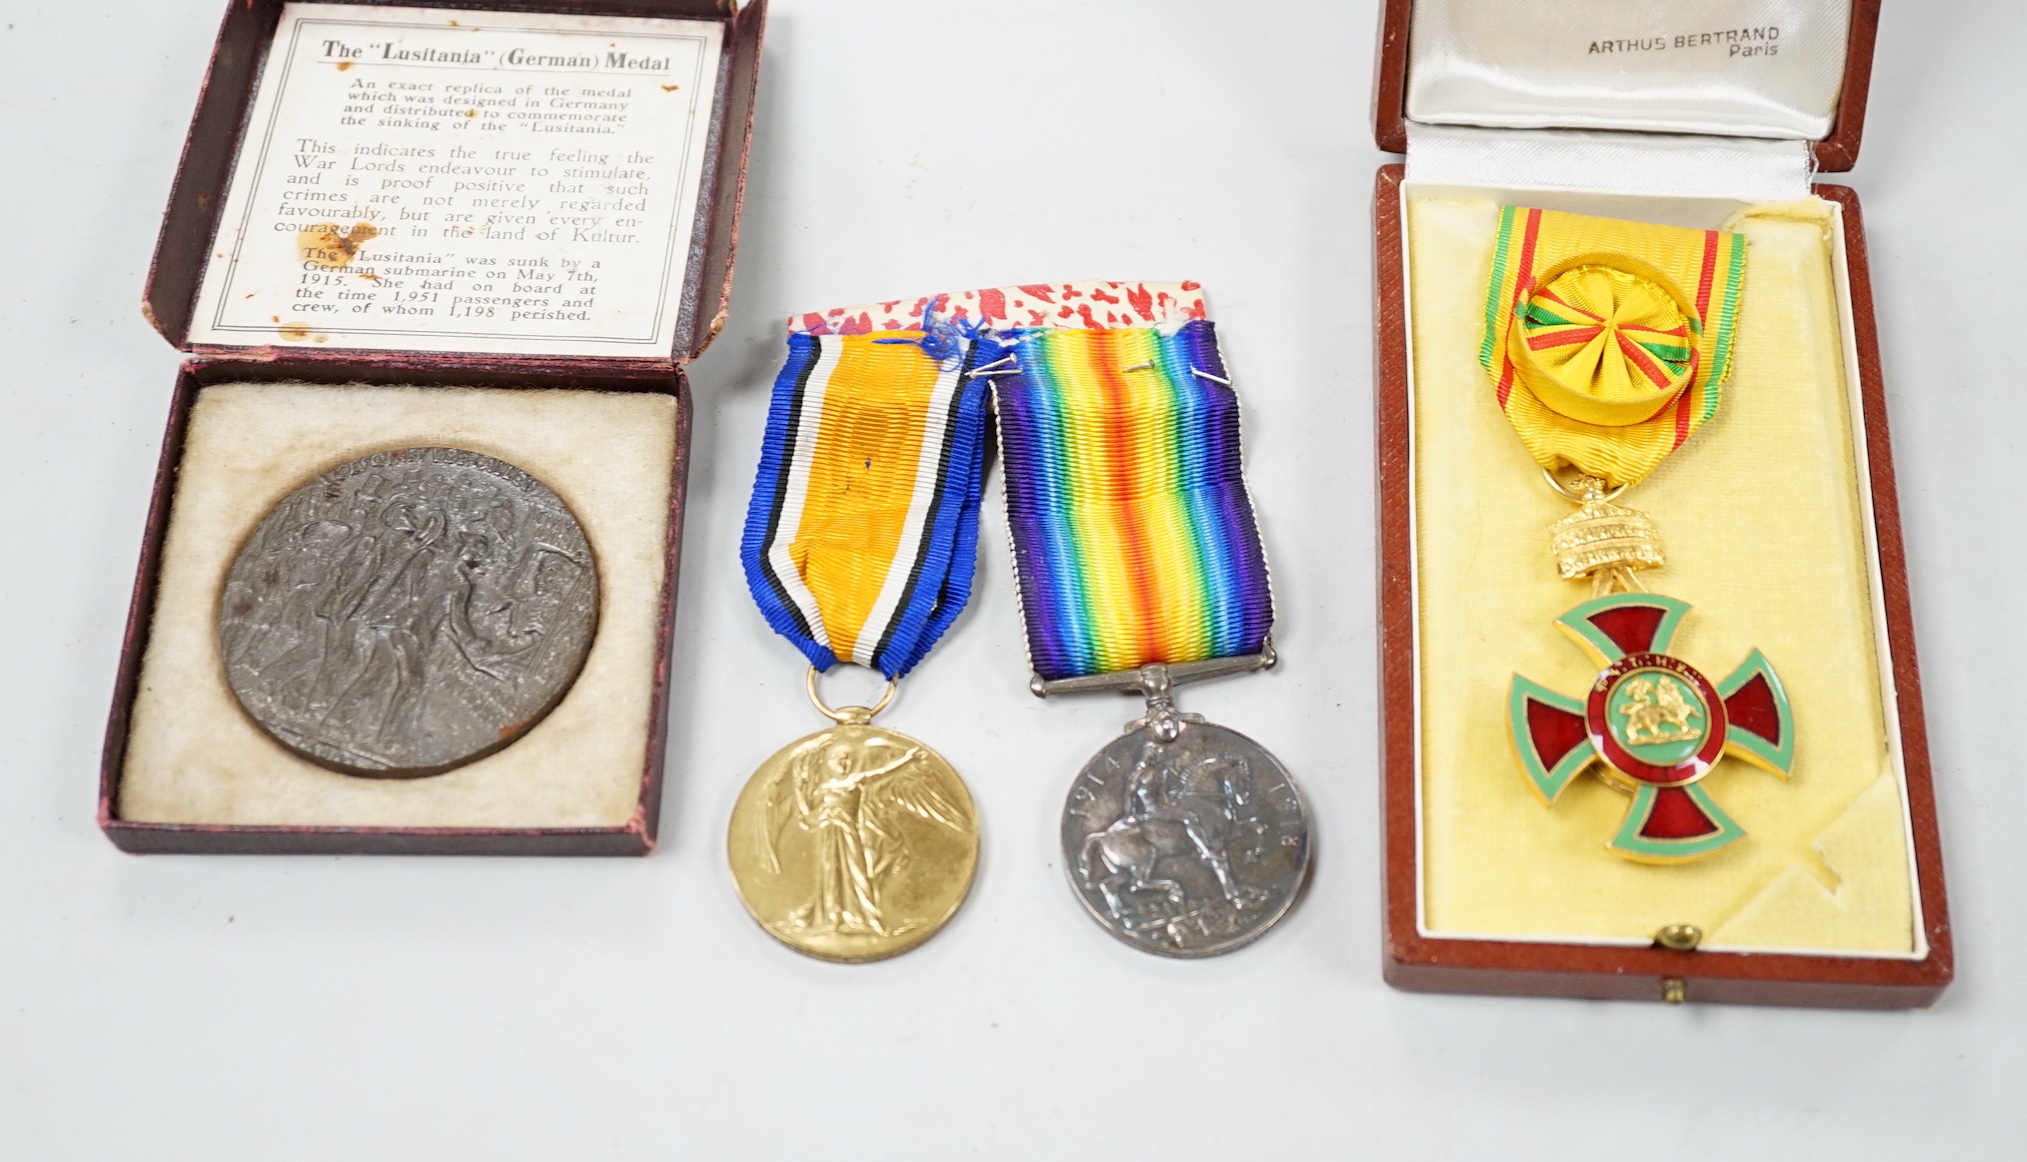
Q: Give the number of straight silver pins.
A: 4